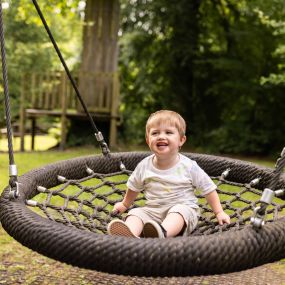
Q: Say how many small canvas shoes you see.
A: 2